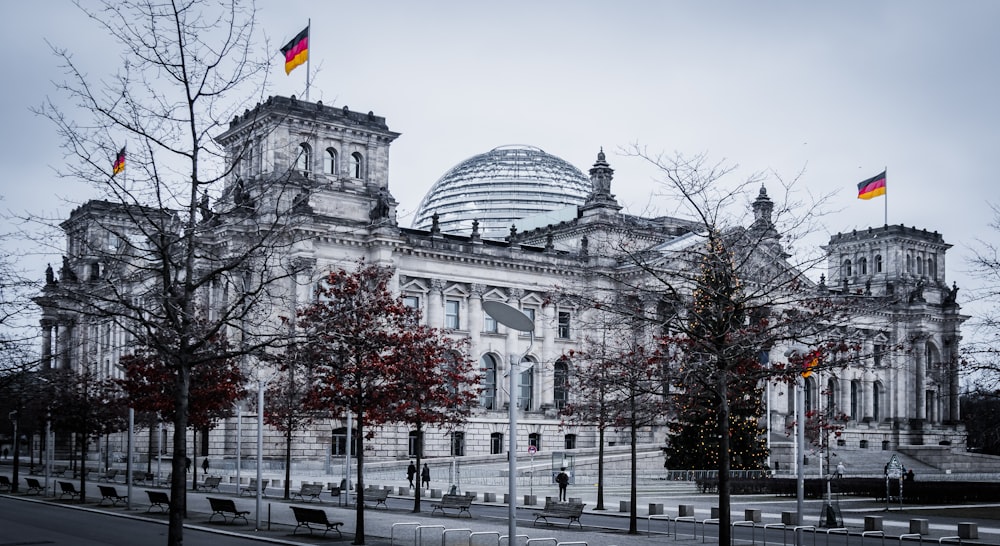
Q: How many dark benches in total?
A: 7